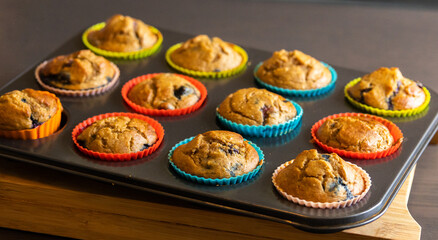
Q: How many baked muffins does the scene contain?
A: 12